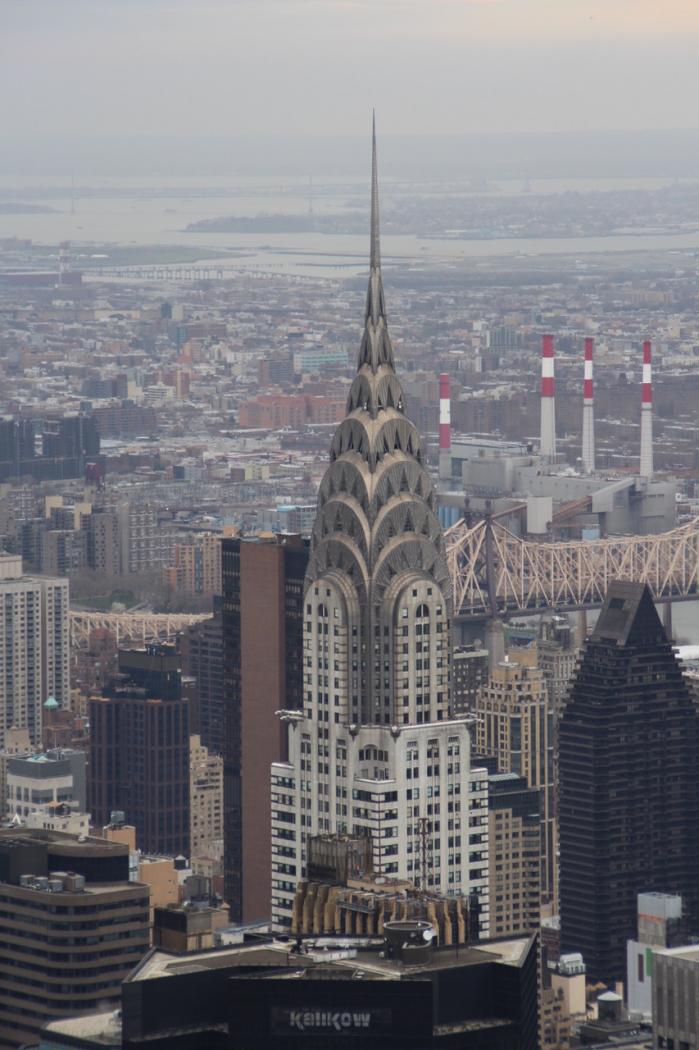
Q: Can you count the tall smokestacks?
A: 4